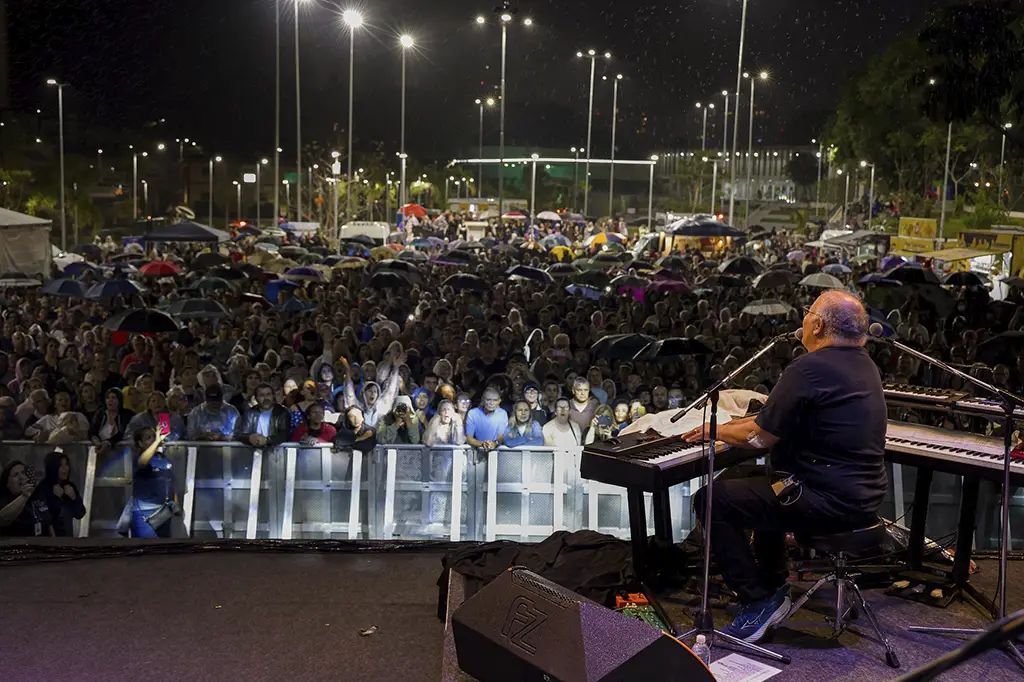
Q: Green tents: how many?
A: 0